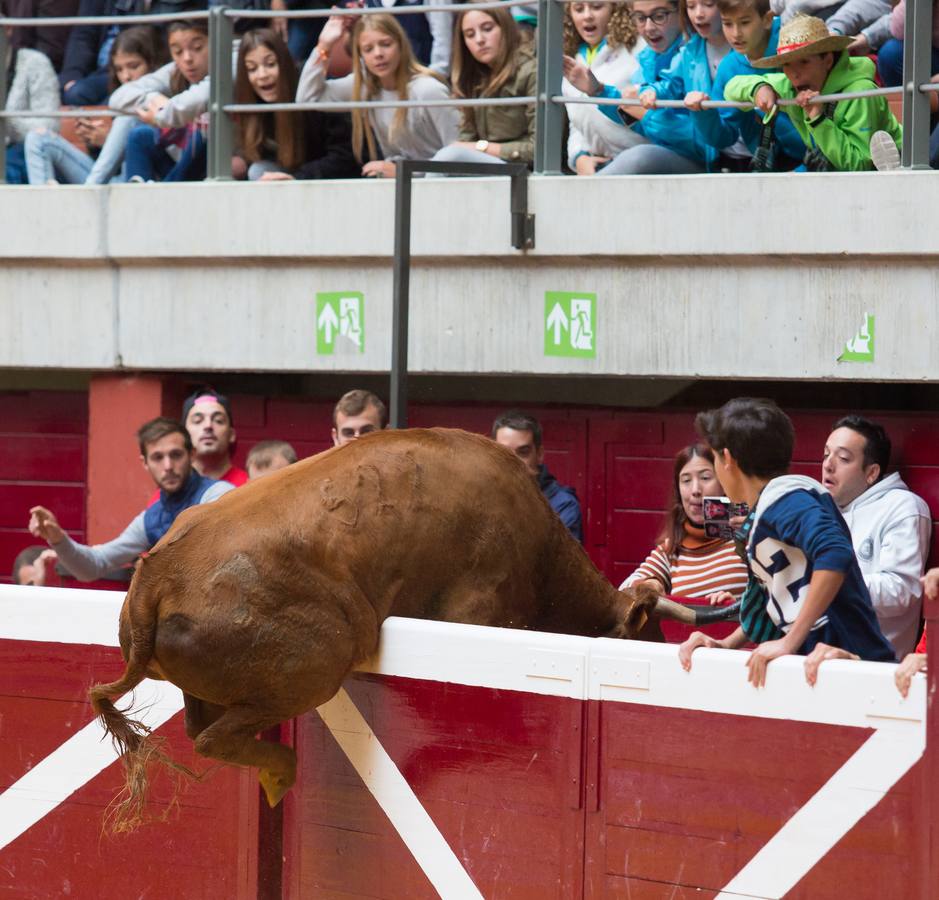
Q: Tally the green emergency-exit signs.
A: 3